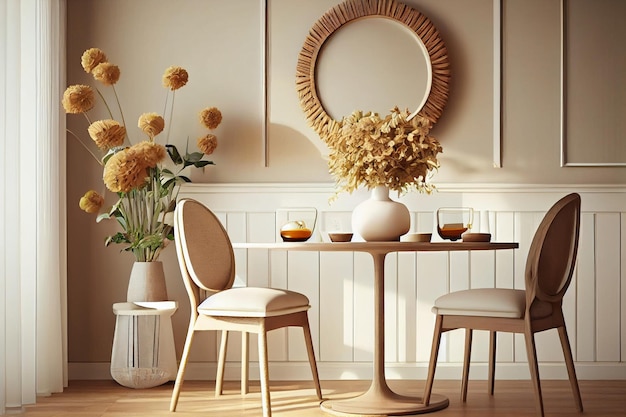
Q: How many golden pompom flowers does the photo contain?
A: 11